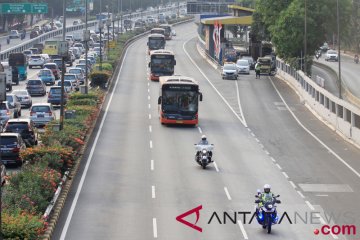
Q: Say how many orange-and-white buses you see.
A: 5